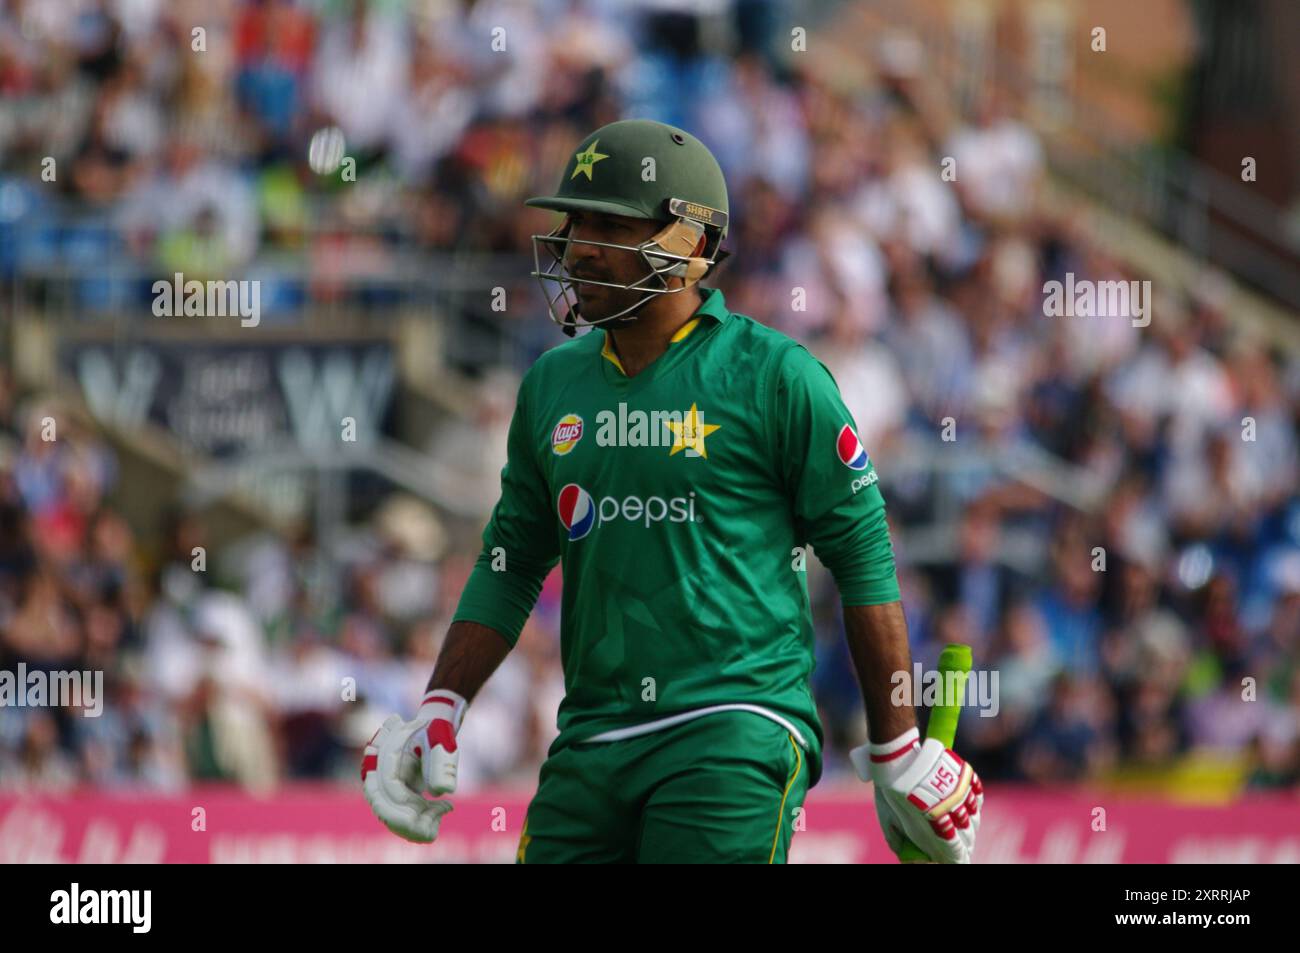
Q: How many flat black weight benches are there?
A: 0